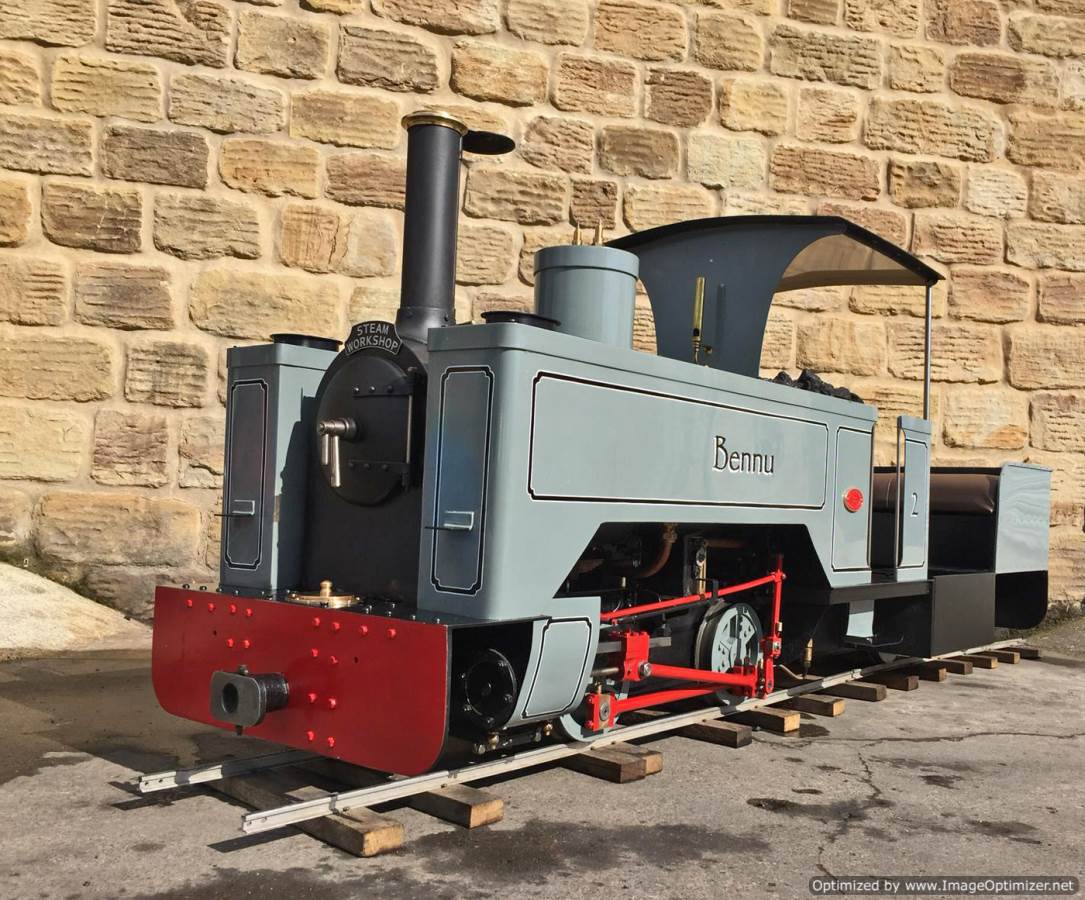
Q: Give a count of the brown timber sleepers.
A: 14